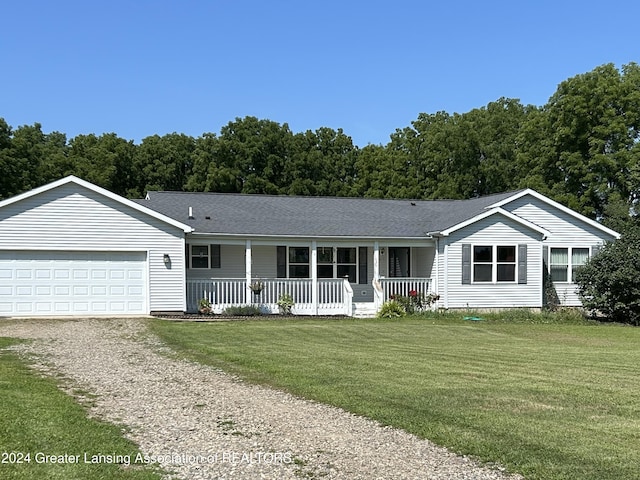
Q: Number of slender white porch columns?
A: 3